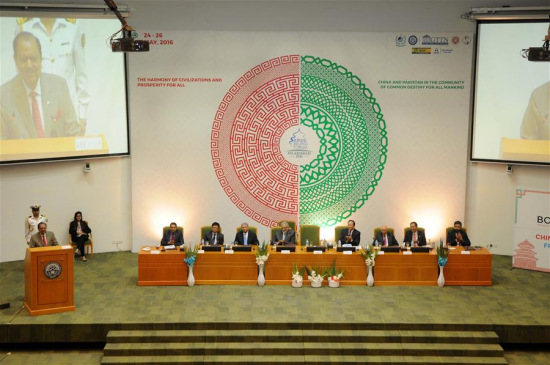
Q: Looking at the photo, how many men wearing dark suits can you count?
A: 8